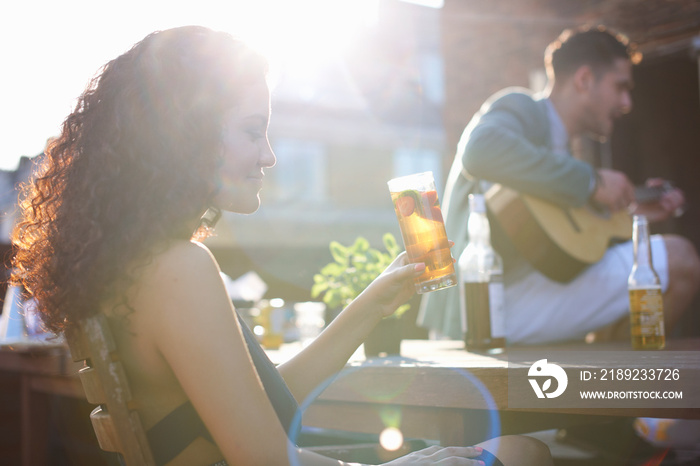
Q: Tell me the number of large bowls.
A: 0